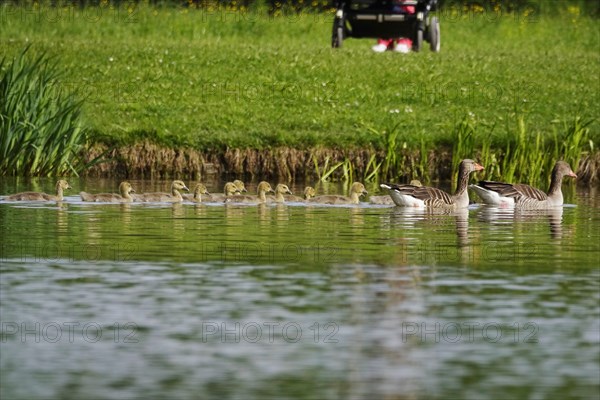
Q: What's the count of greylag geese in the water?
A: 13